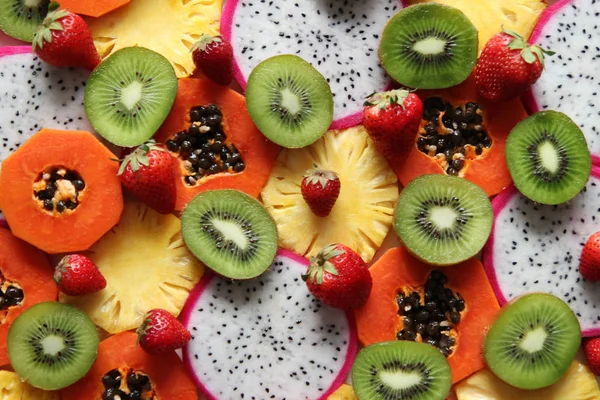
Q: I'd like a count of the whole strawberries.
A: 9